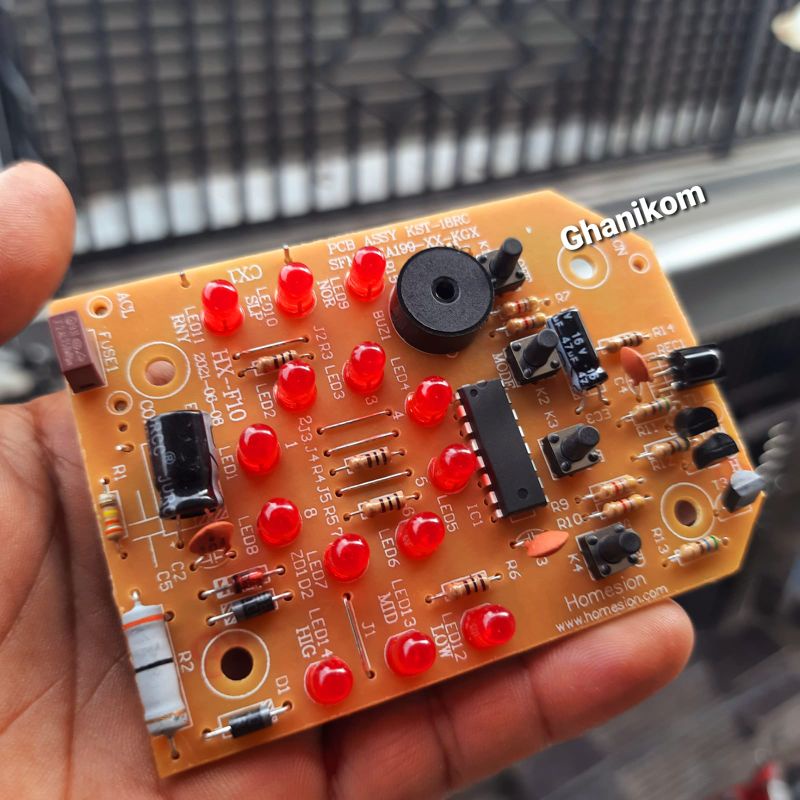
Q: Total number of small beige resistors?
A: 13